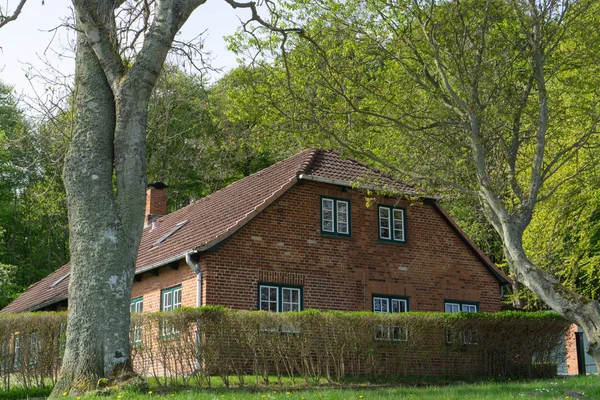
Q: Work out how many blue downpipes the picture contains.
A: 1